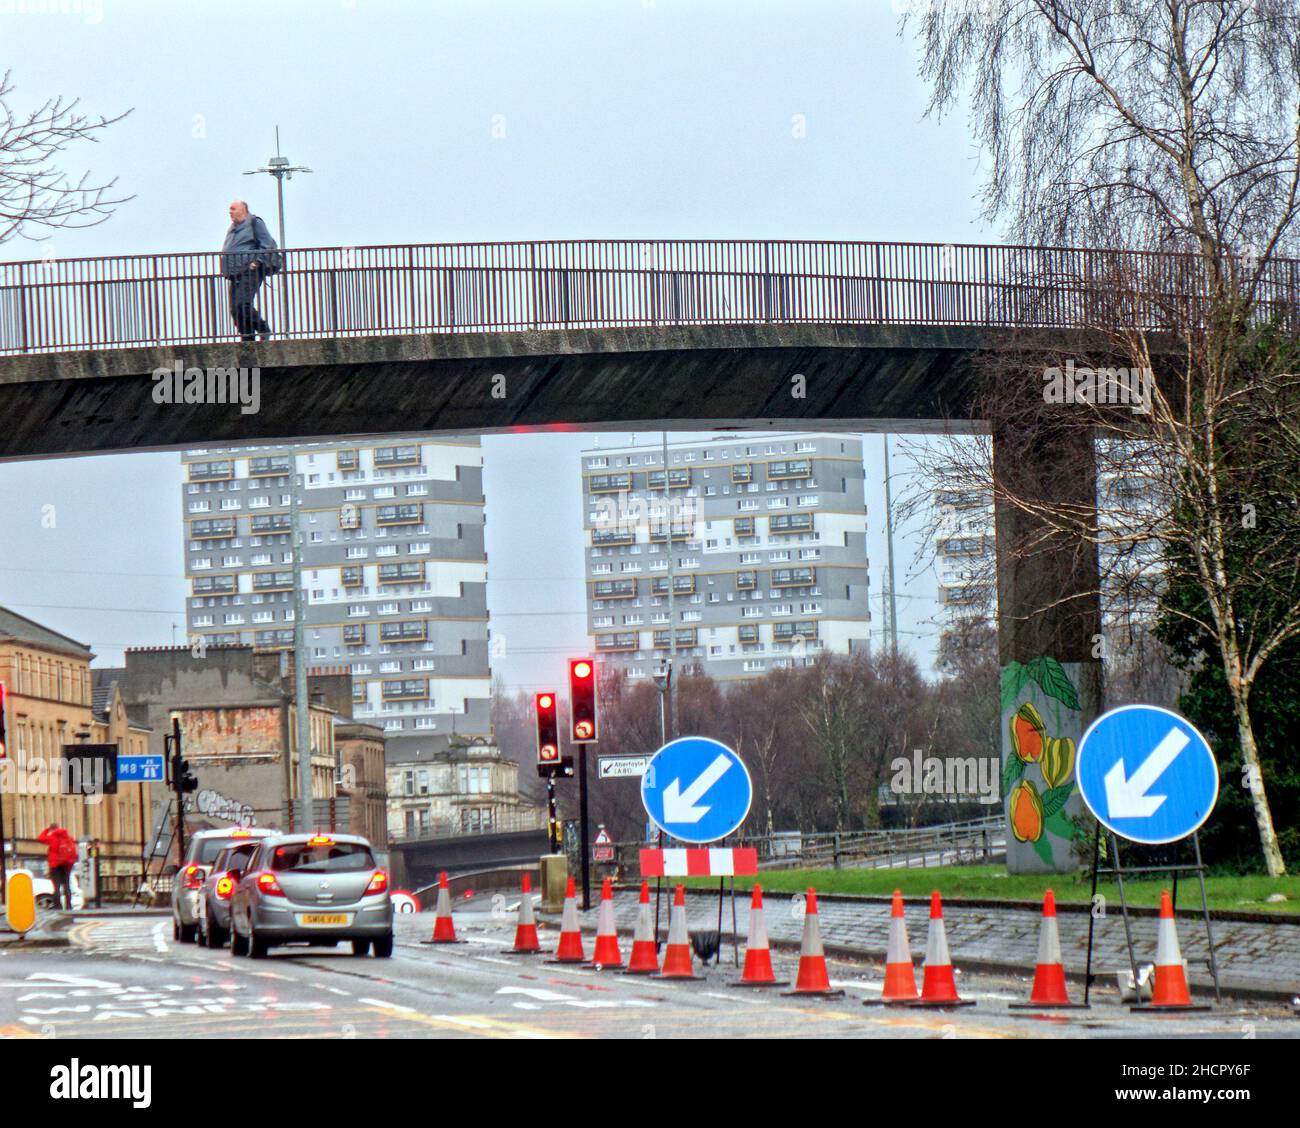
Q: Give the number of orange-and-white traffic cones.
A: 12